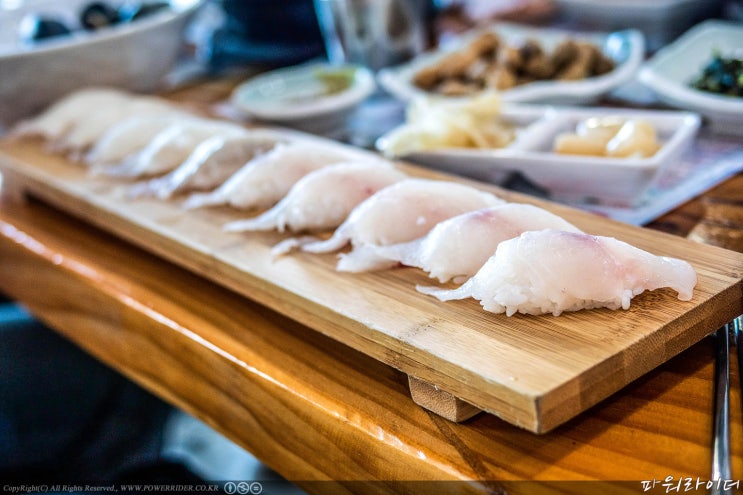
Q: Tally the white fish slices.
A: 10